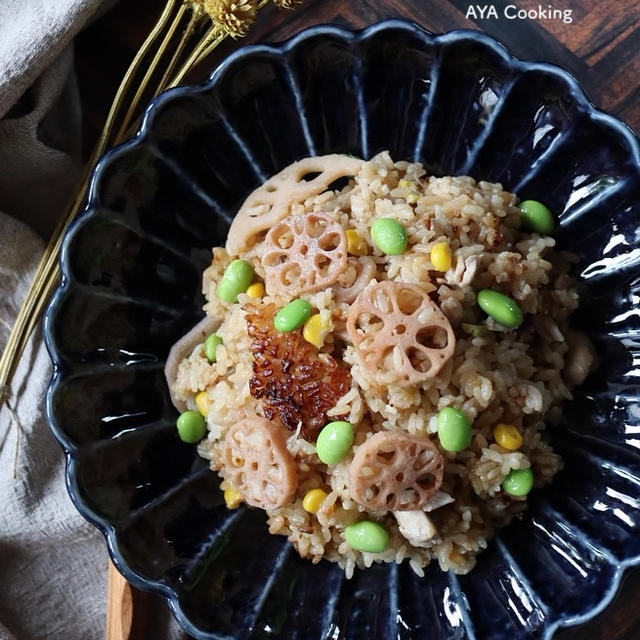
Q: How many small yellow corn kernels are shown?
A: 8